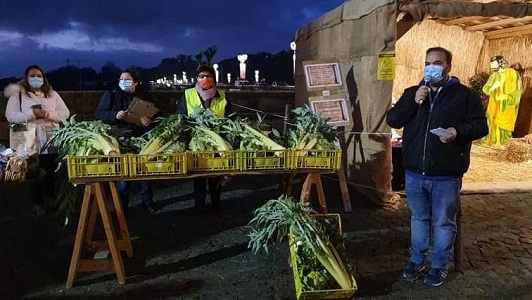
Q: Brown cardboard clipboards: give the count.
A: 1